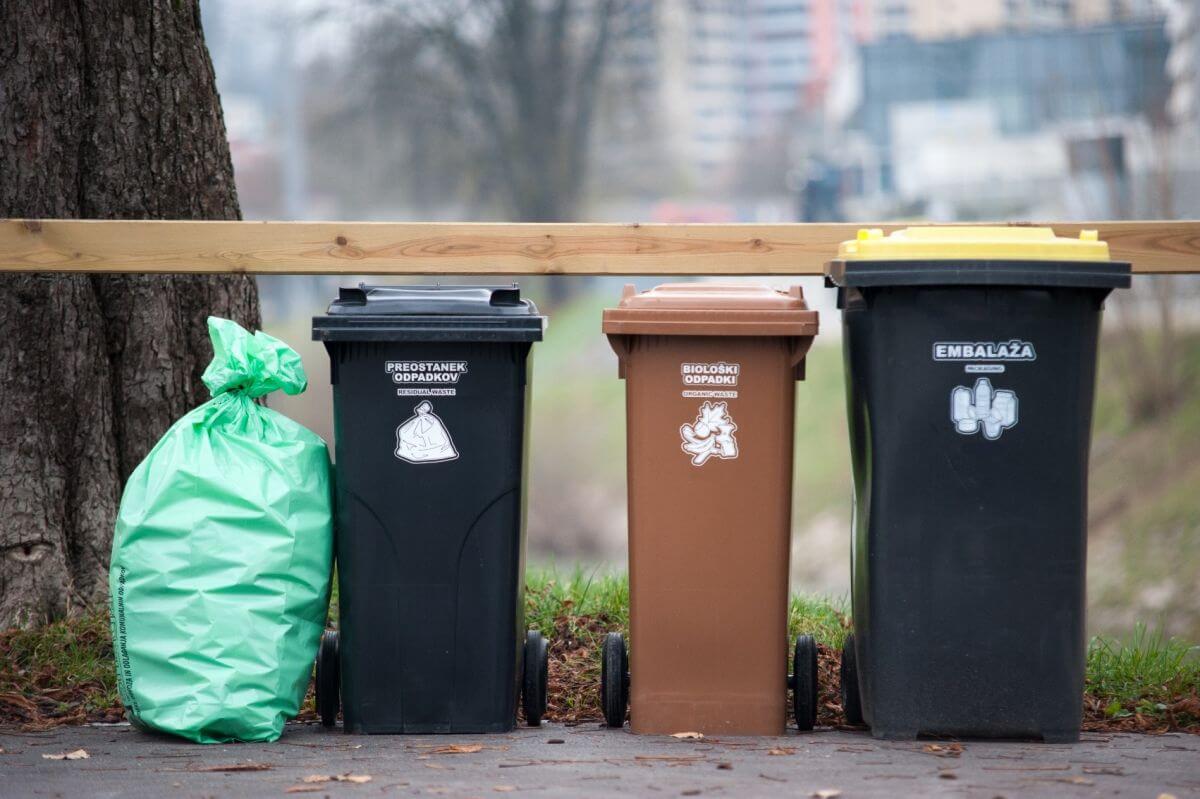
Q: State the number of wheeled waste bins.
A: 3